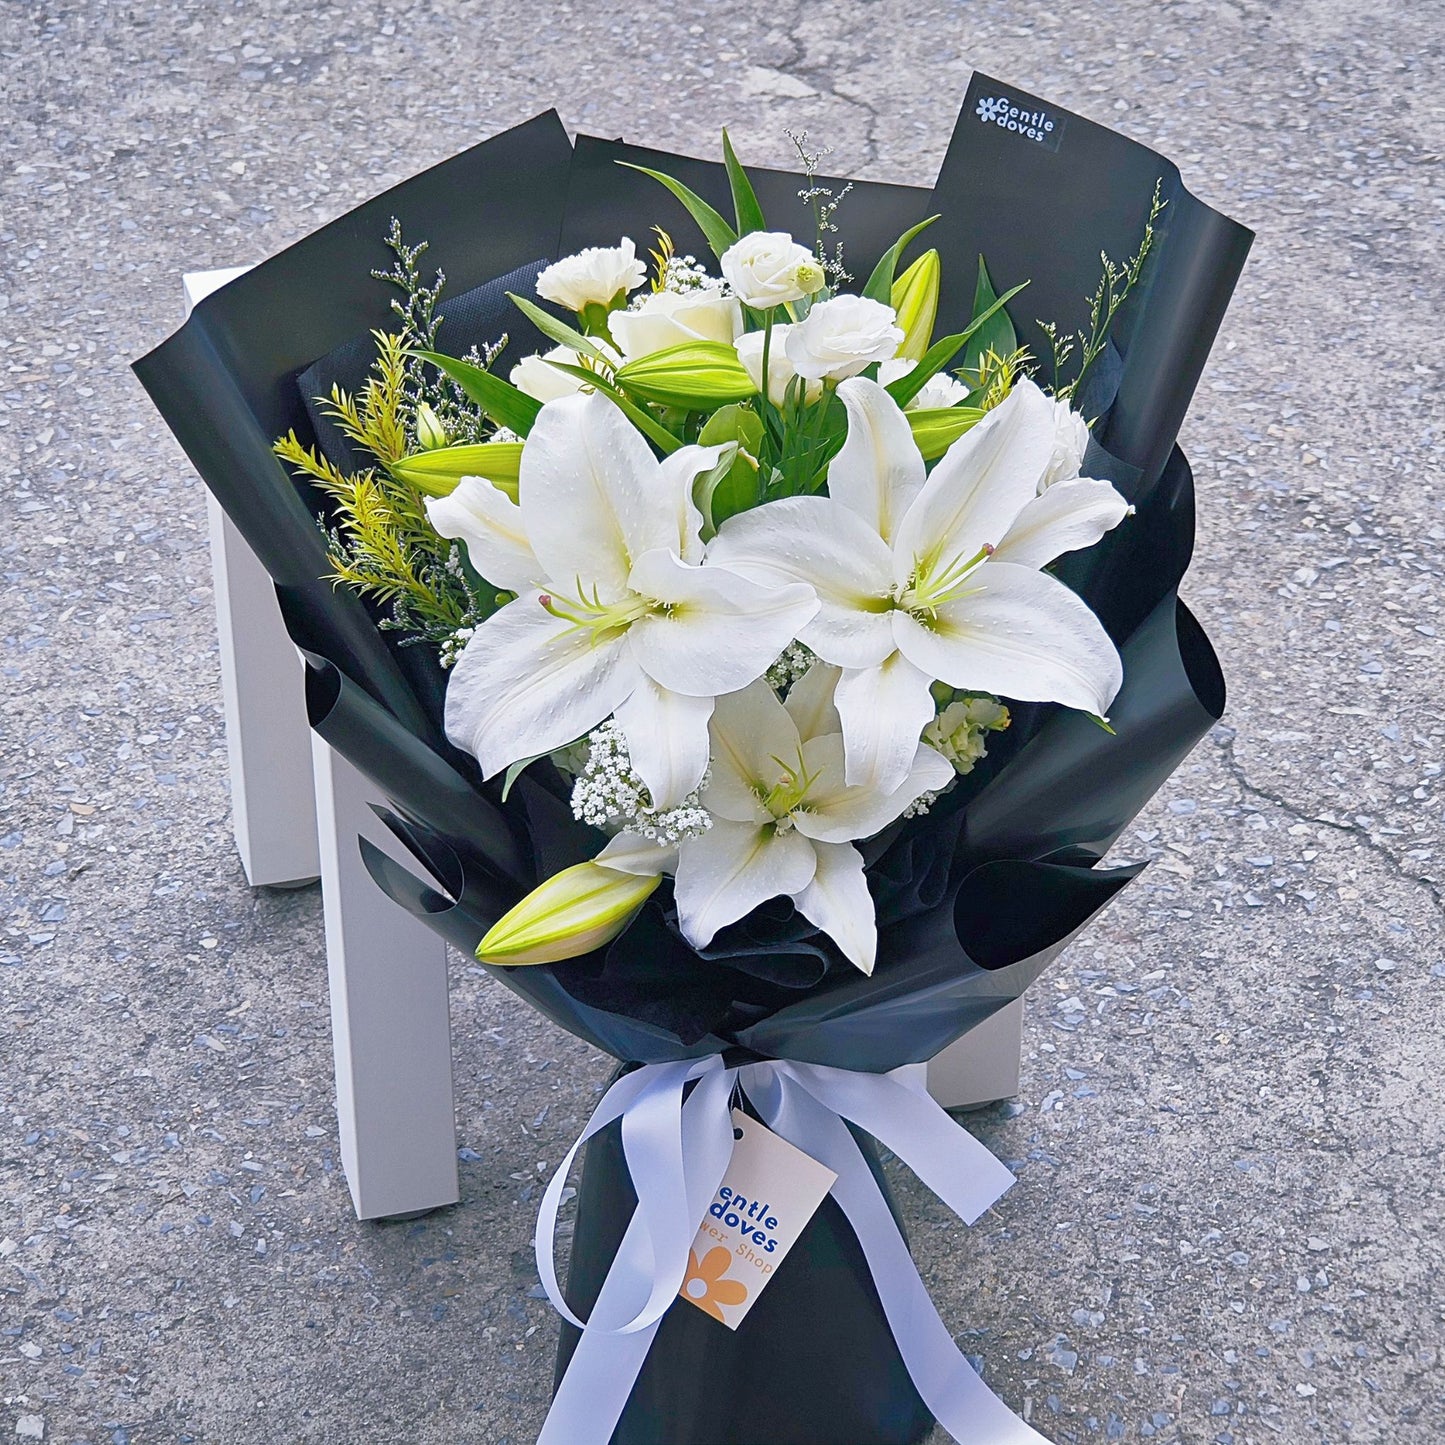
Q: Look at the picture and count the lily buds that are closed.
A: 5